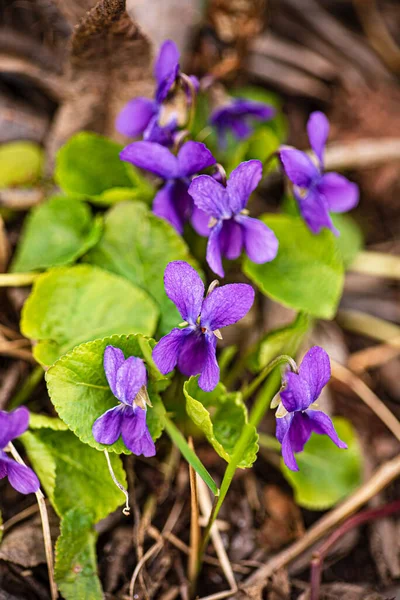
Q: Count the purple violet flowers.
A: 9